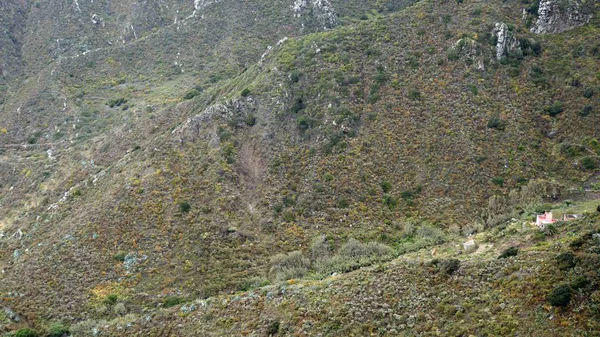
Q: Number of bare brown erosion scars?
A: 1